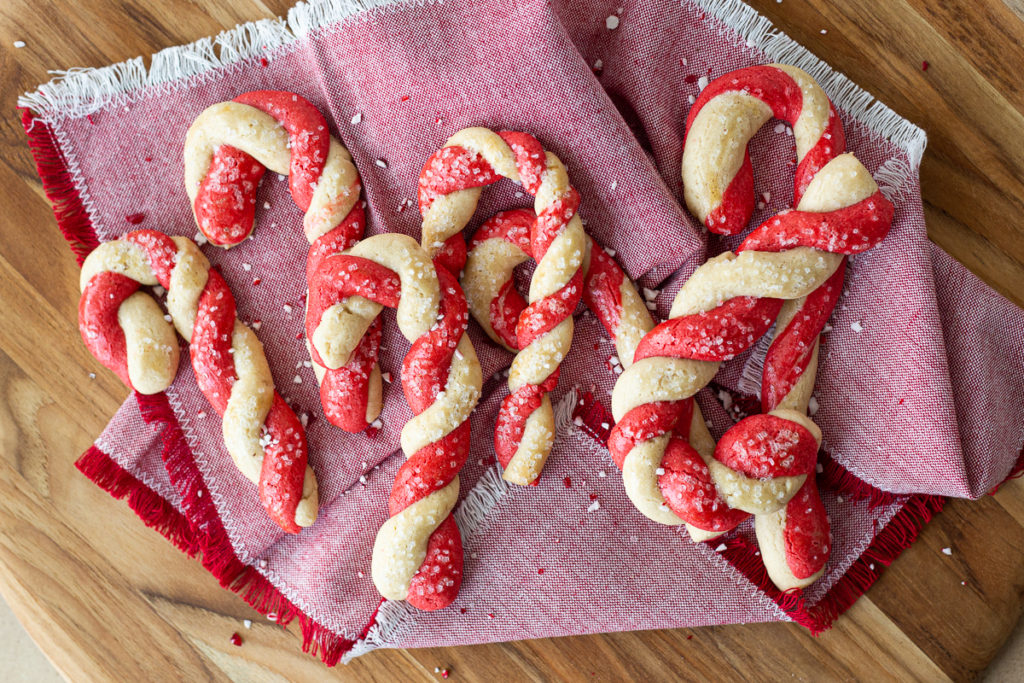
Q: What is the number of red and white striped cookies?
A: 7